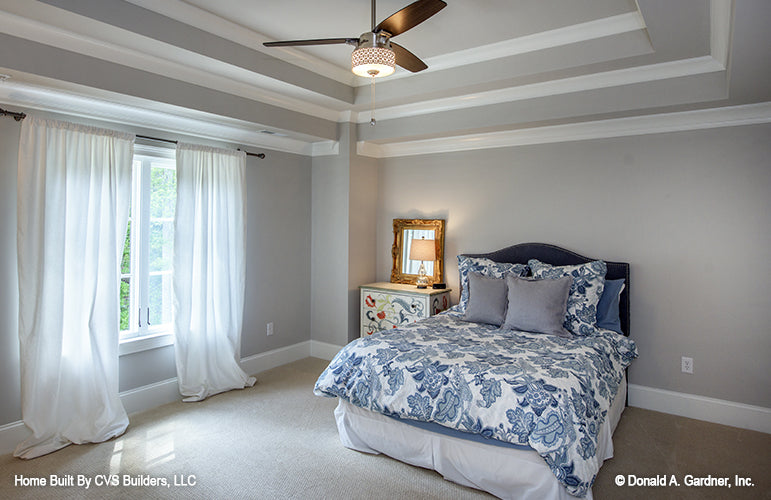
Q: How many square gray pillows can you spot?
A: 2